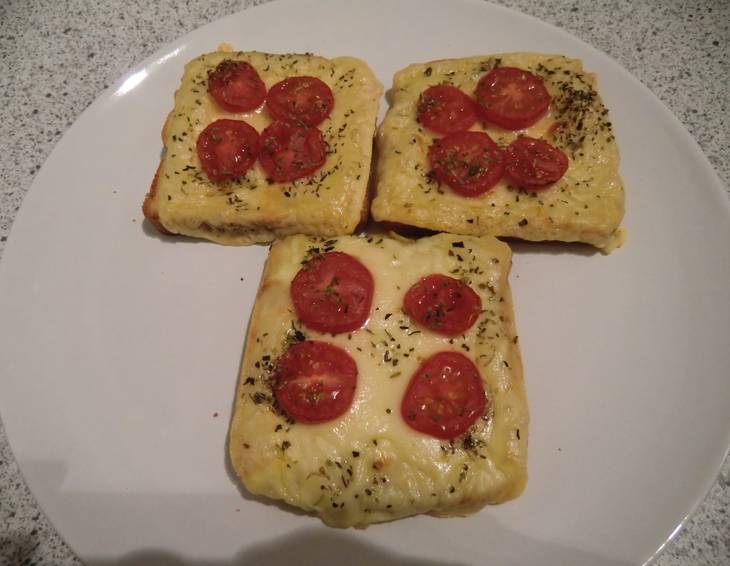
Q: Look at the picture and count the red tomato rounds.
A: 12